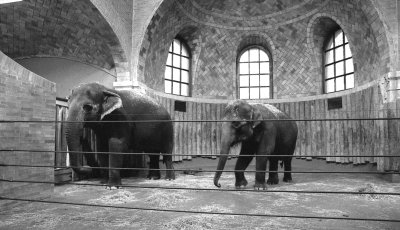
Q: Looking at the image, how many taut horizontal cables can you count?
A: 5